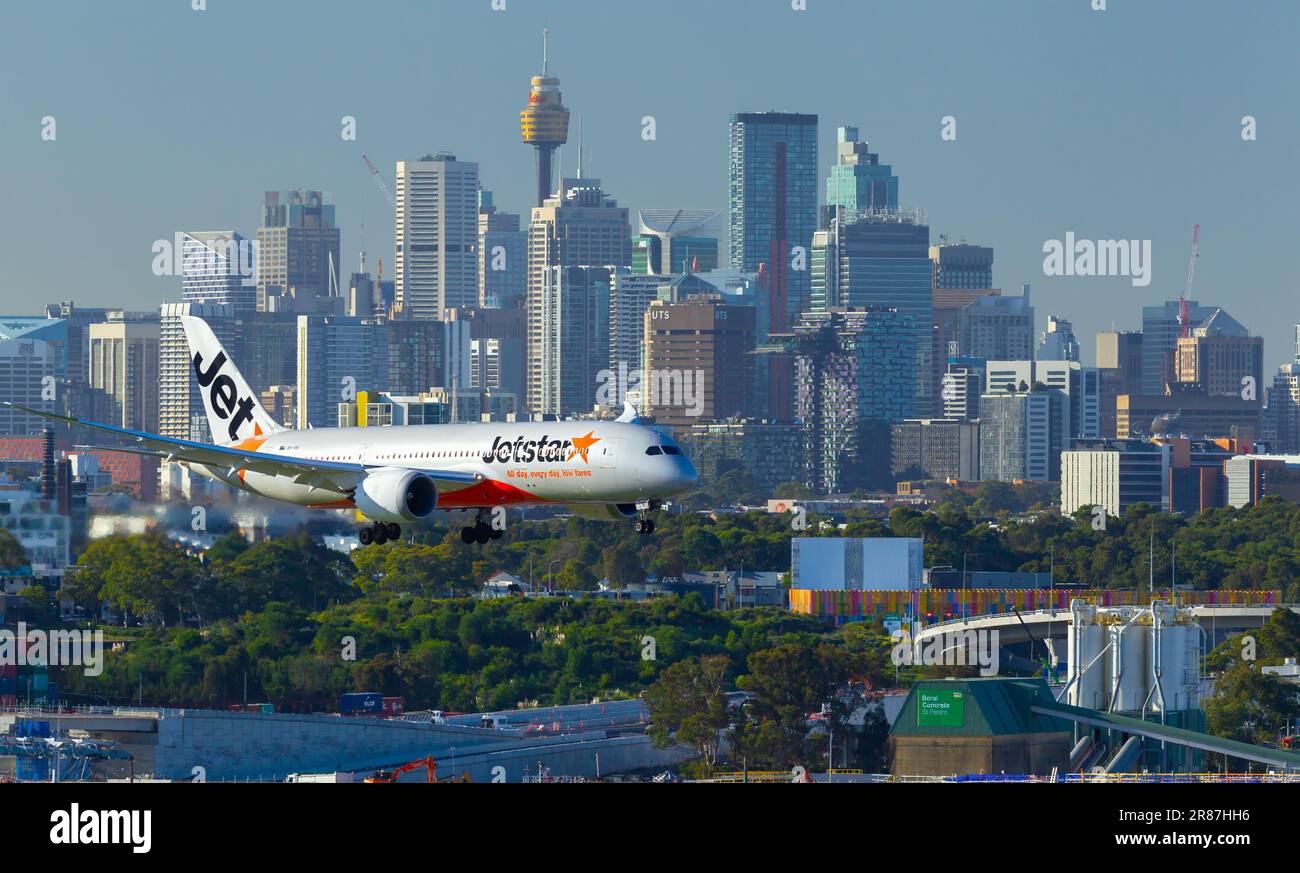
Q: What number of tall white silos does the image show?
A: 3